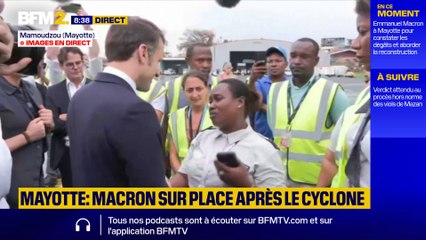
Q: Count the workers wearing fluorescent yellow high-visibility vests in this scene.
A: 5